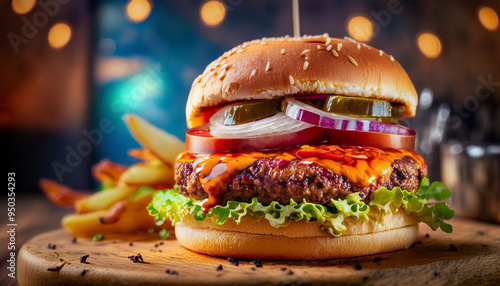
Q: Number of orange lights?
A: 7